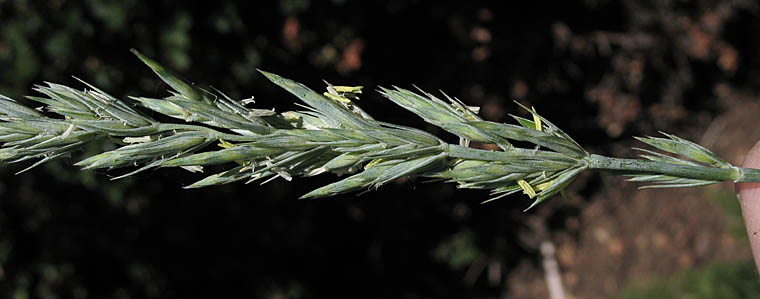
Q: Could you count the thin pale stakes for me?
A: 1